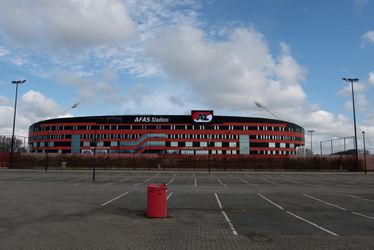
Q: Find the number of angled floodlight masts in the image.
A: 2